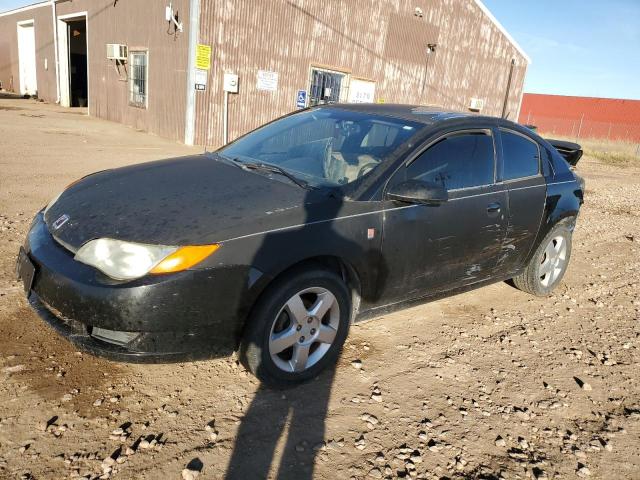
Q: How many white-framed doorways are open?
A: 1